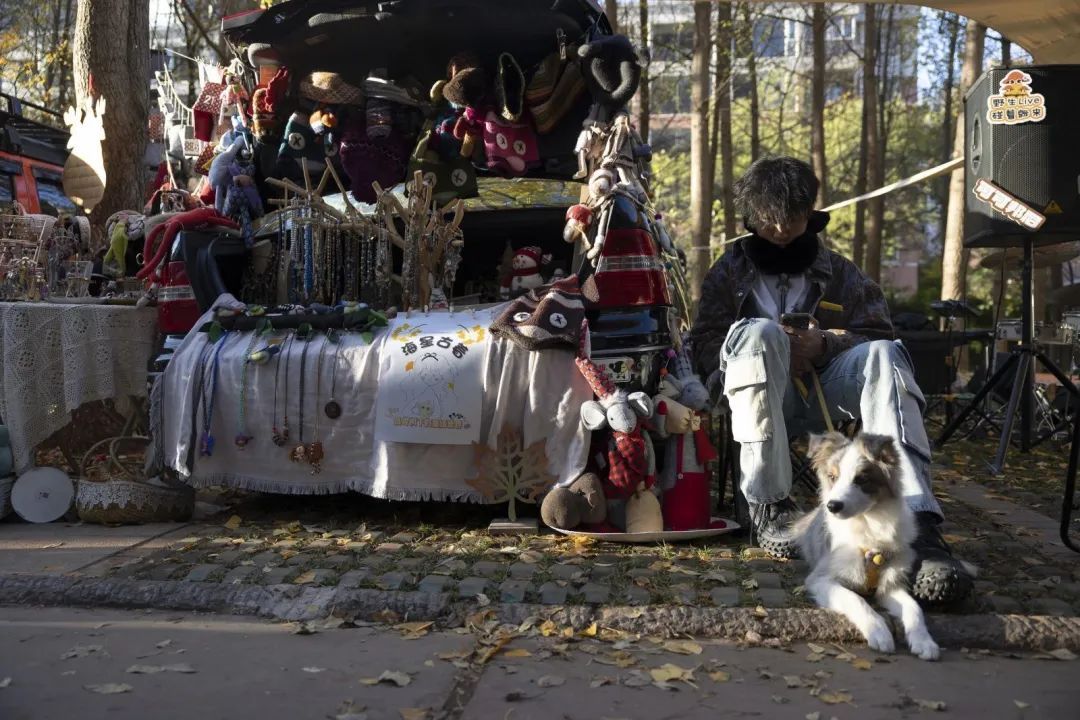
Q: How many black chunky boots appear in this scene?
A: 2